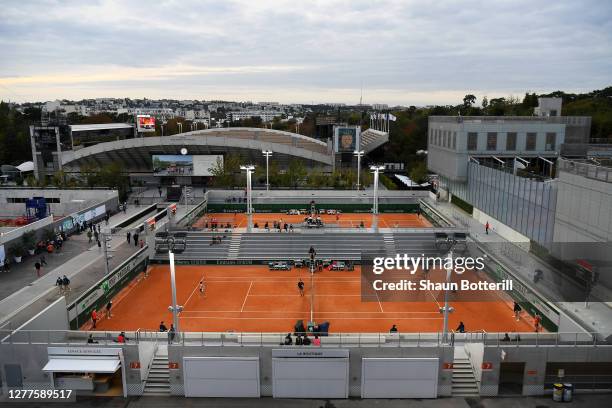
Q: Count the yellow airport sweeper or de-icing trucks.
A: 0